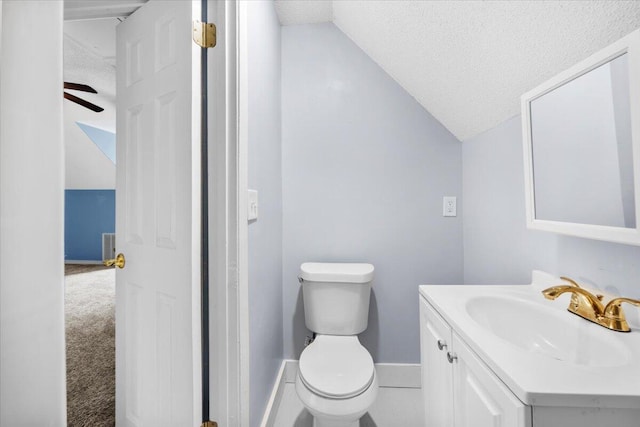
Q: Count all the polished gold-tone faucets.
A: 1